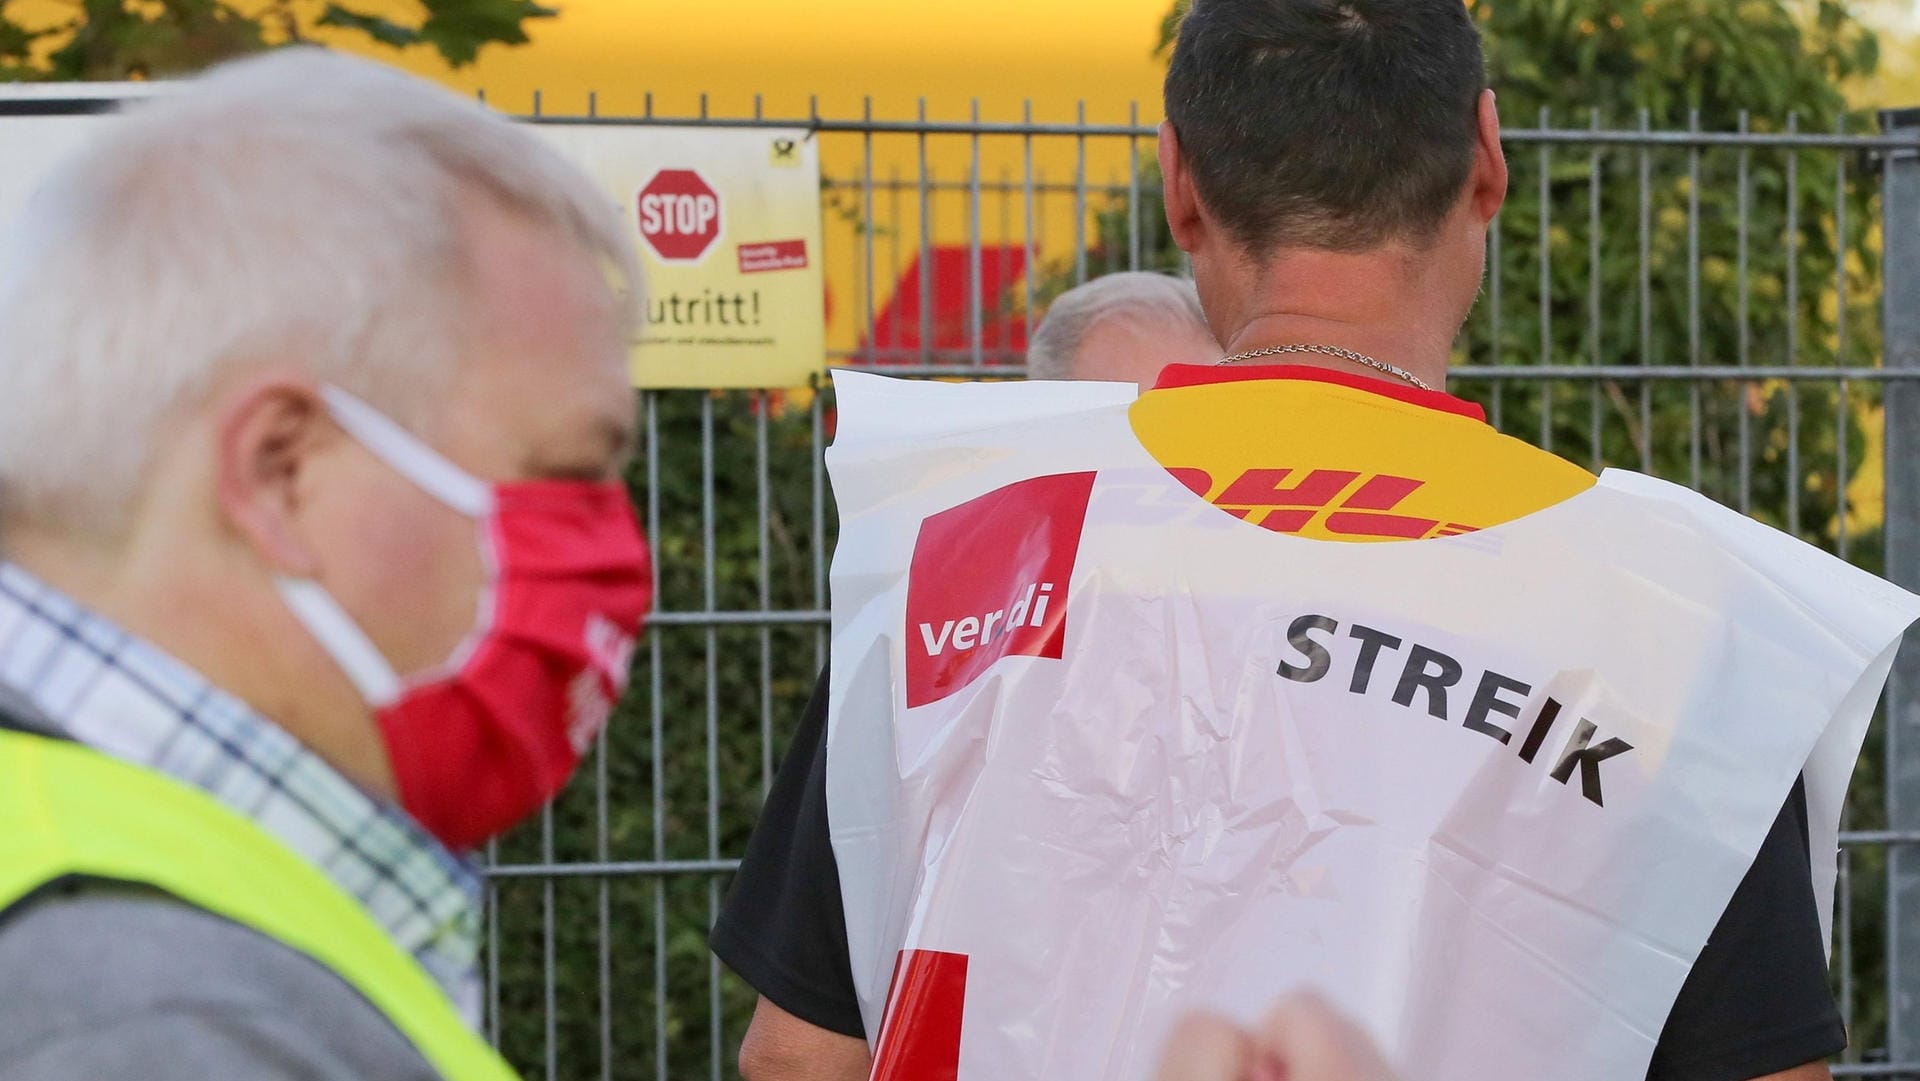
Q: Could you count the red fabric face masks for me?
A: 1